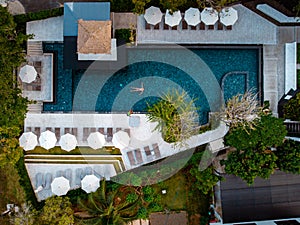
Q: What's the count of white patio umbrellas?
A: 13